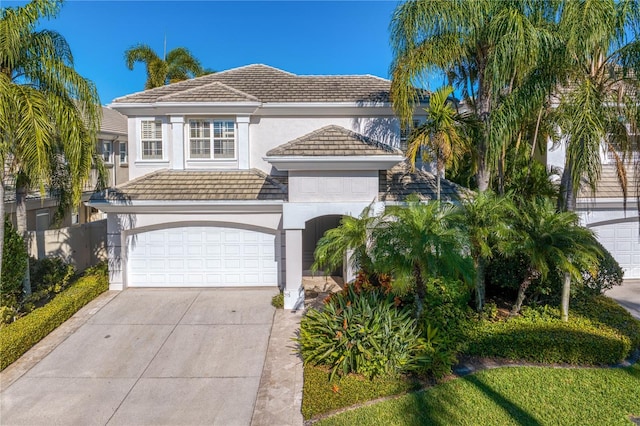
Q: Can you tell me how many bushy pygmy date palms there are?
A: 4